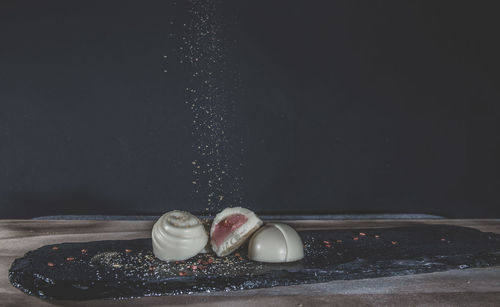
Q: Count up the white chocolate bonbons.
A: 3